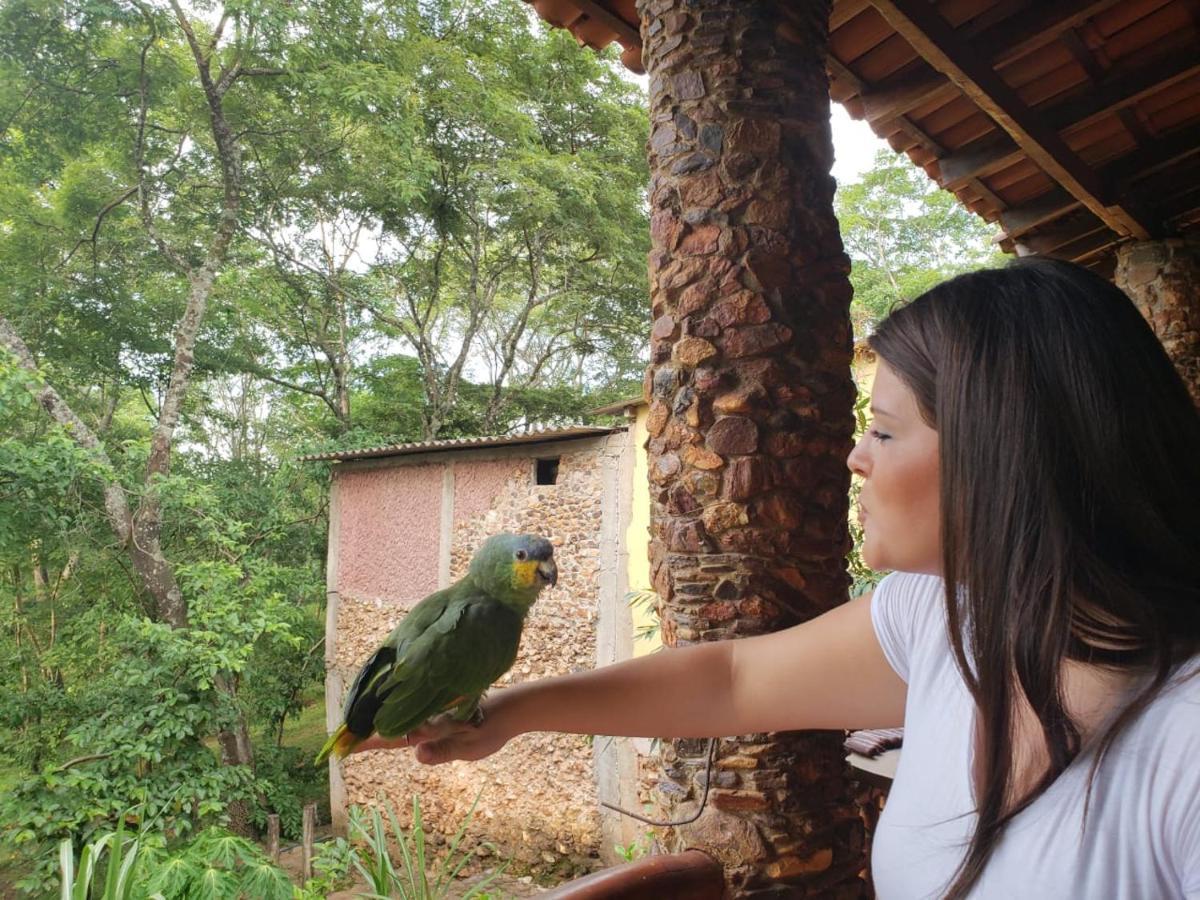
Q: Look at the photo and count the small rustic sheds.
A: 1